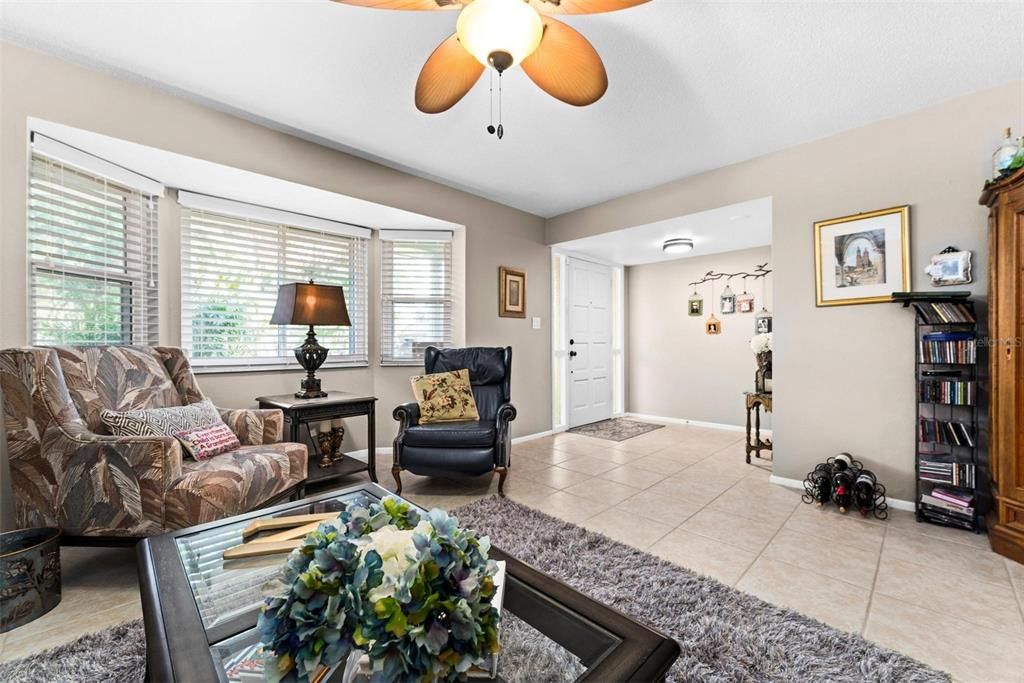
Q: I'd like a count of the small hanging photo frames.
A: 5